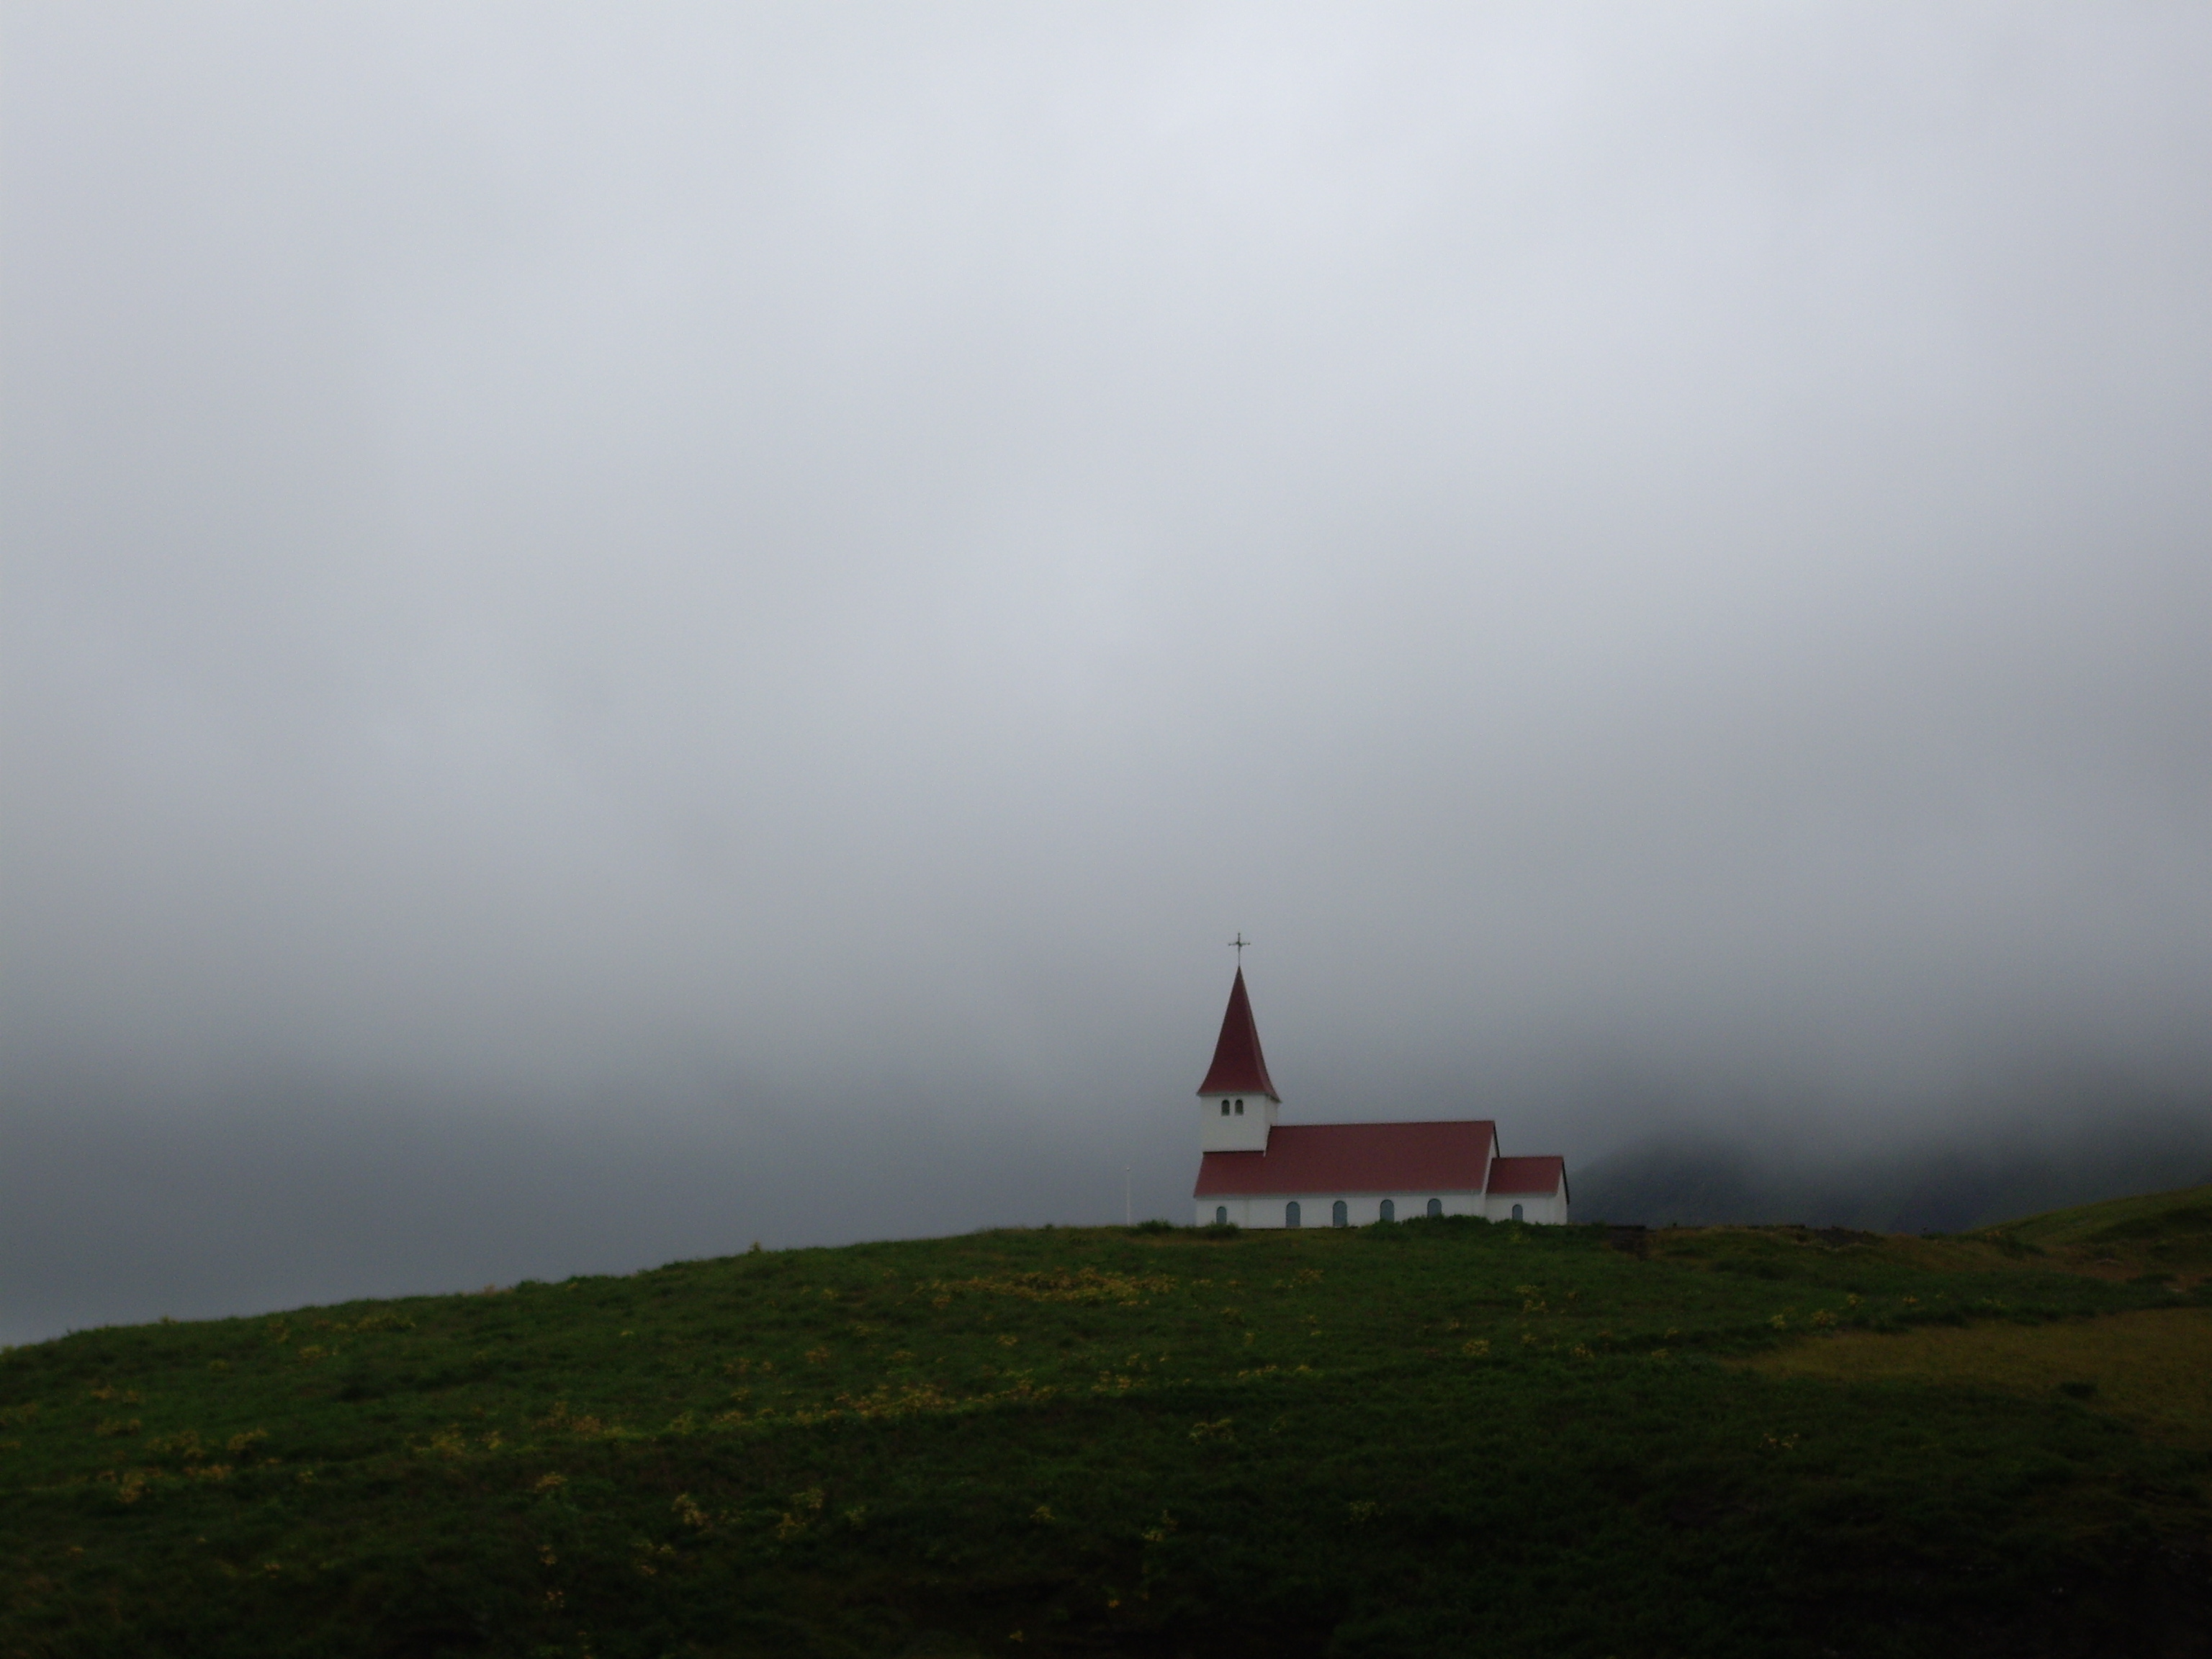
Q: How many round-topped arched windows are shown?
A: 8